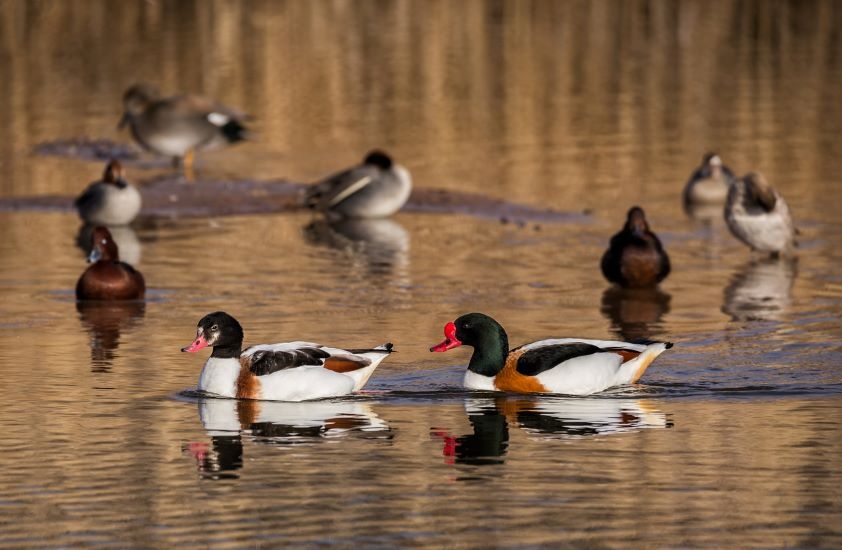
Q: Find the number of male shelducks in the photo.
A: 1